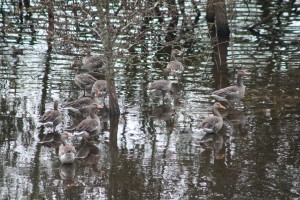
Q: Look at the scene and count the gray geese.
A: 11